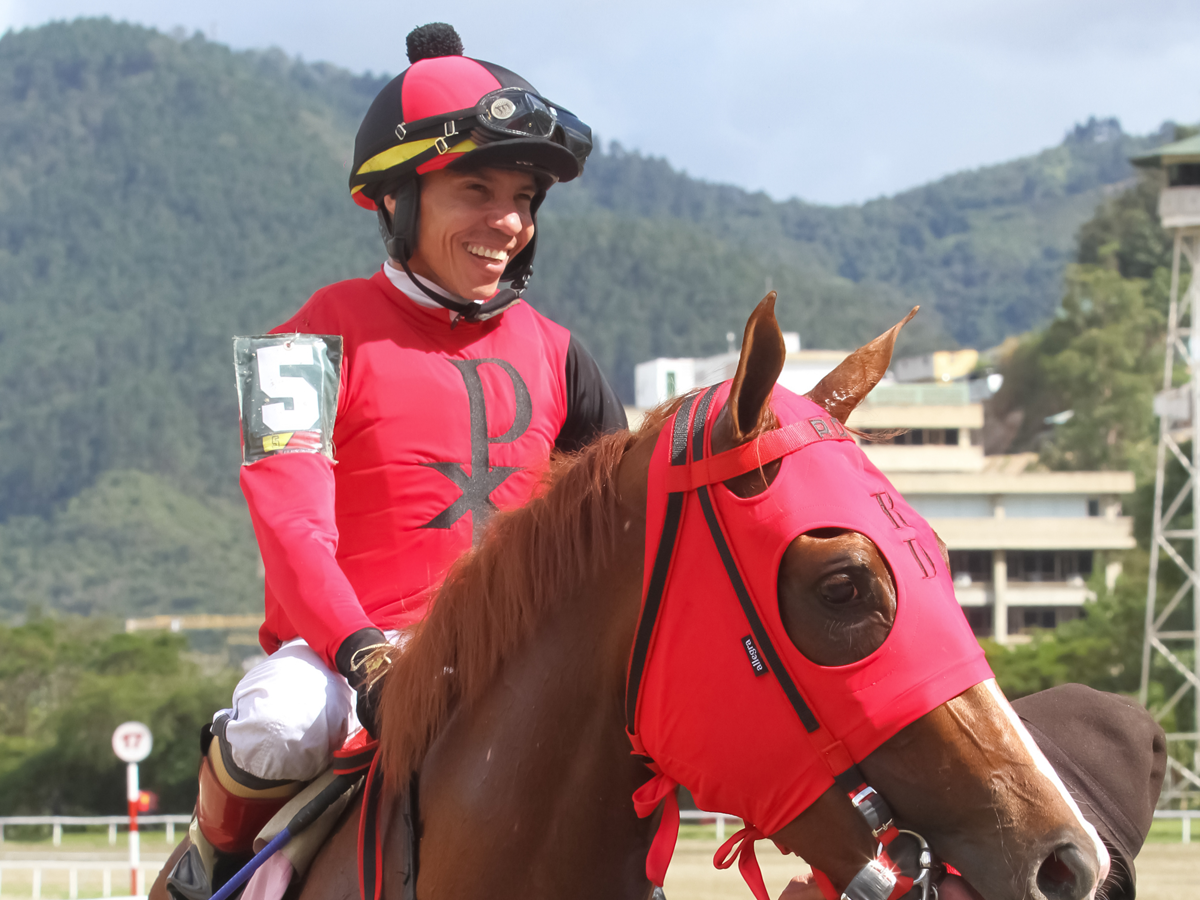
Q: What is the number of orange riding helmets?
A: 0